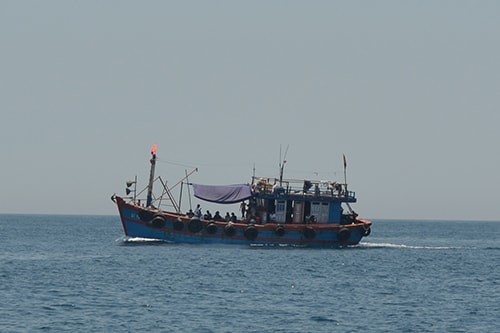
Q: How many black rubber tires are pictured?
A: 11